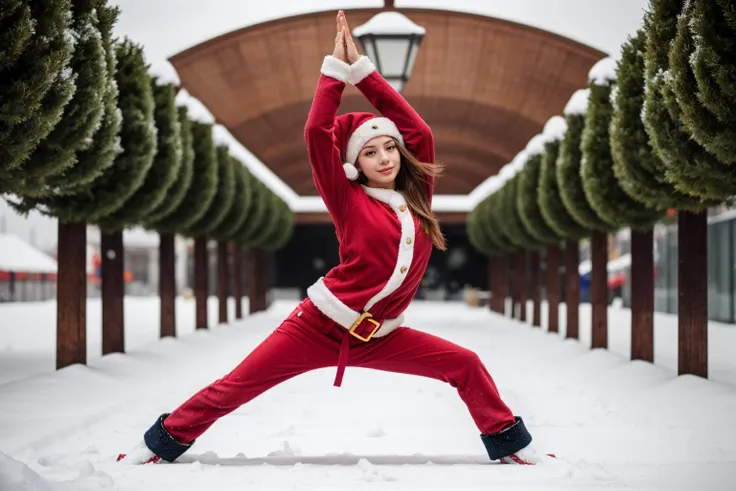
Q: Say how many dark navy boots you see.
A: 2